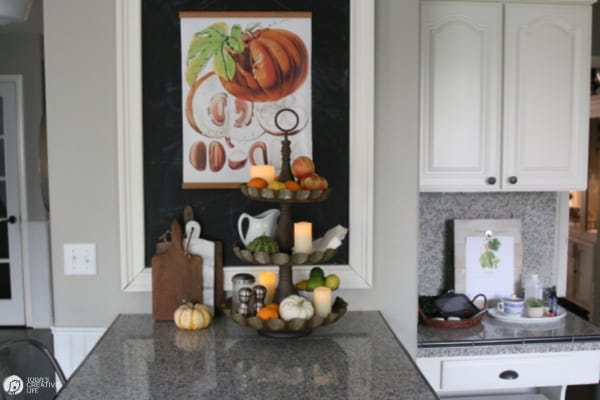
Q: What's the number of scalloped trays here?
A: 3